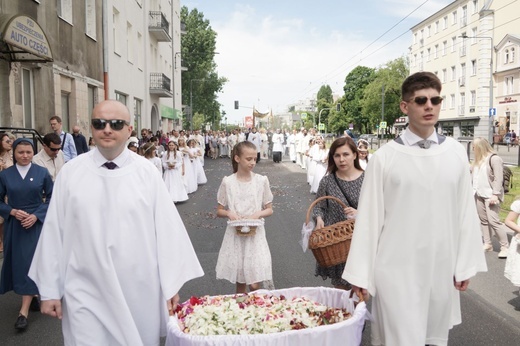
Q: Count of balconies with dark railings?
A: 2